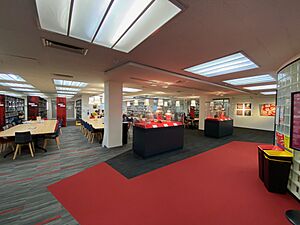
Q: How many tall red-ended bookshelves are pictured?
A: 3